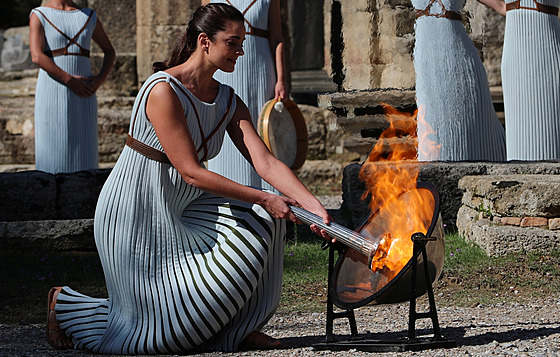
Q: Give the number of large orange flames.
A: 1